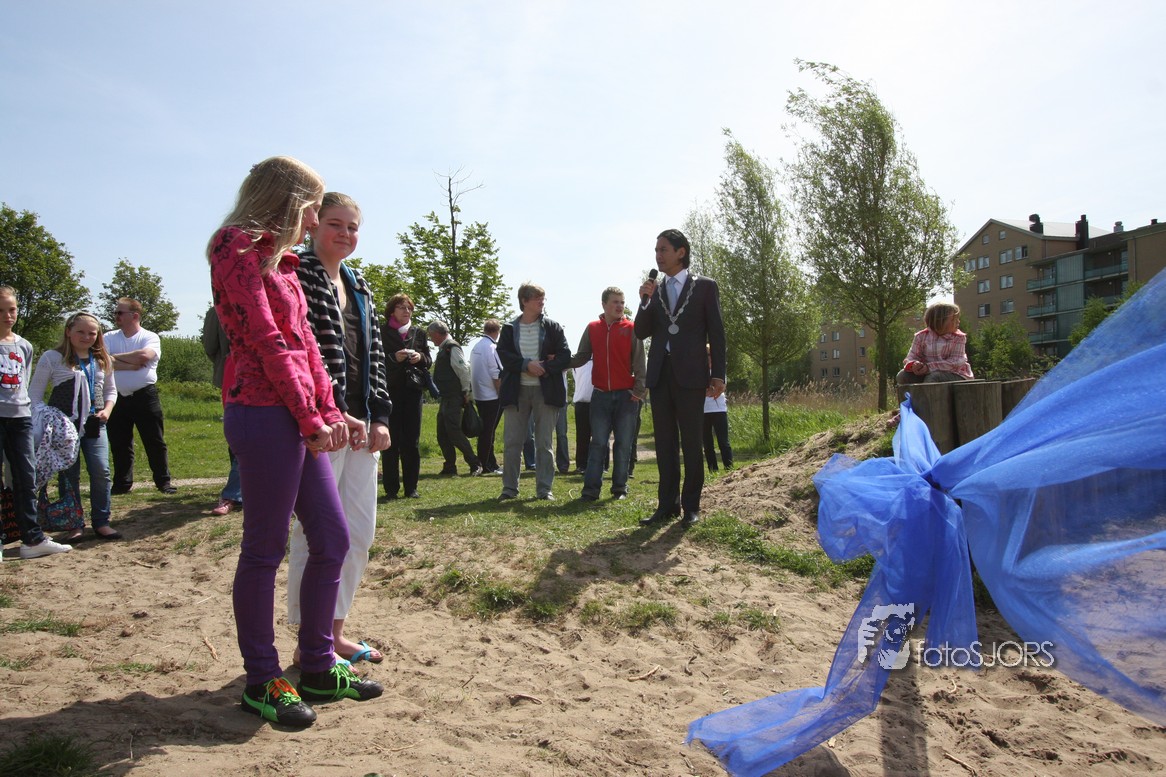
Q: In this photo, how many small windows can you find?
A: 2